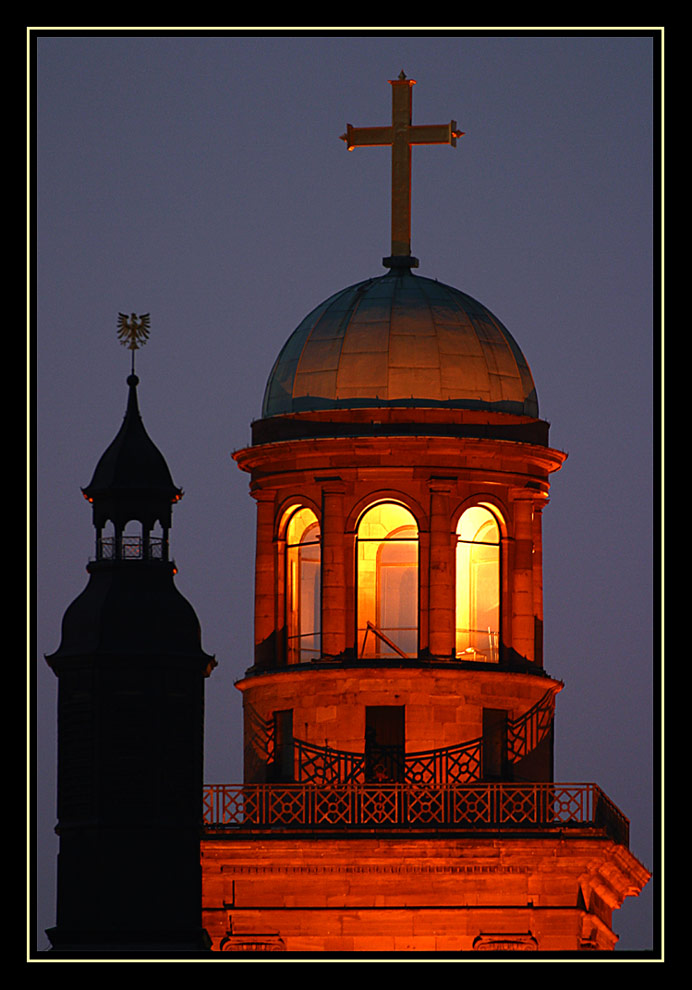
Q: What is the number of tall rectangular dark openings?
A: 3